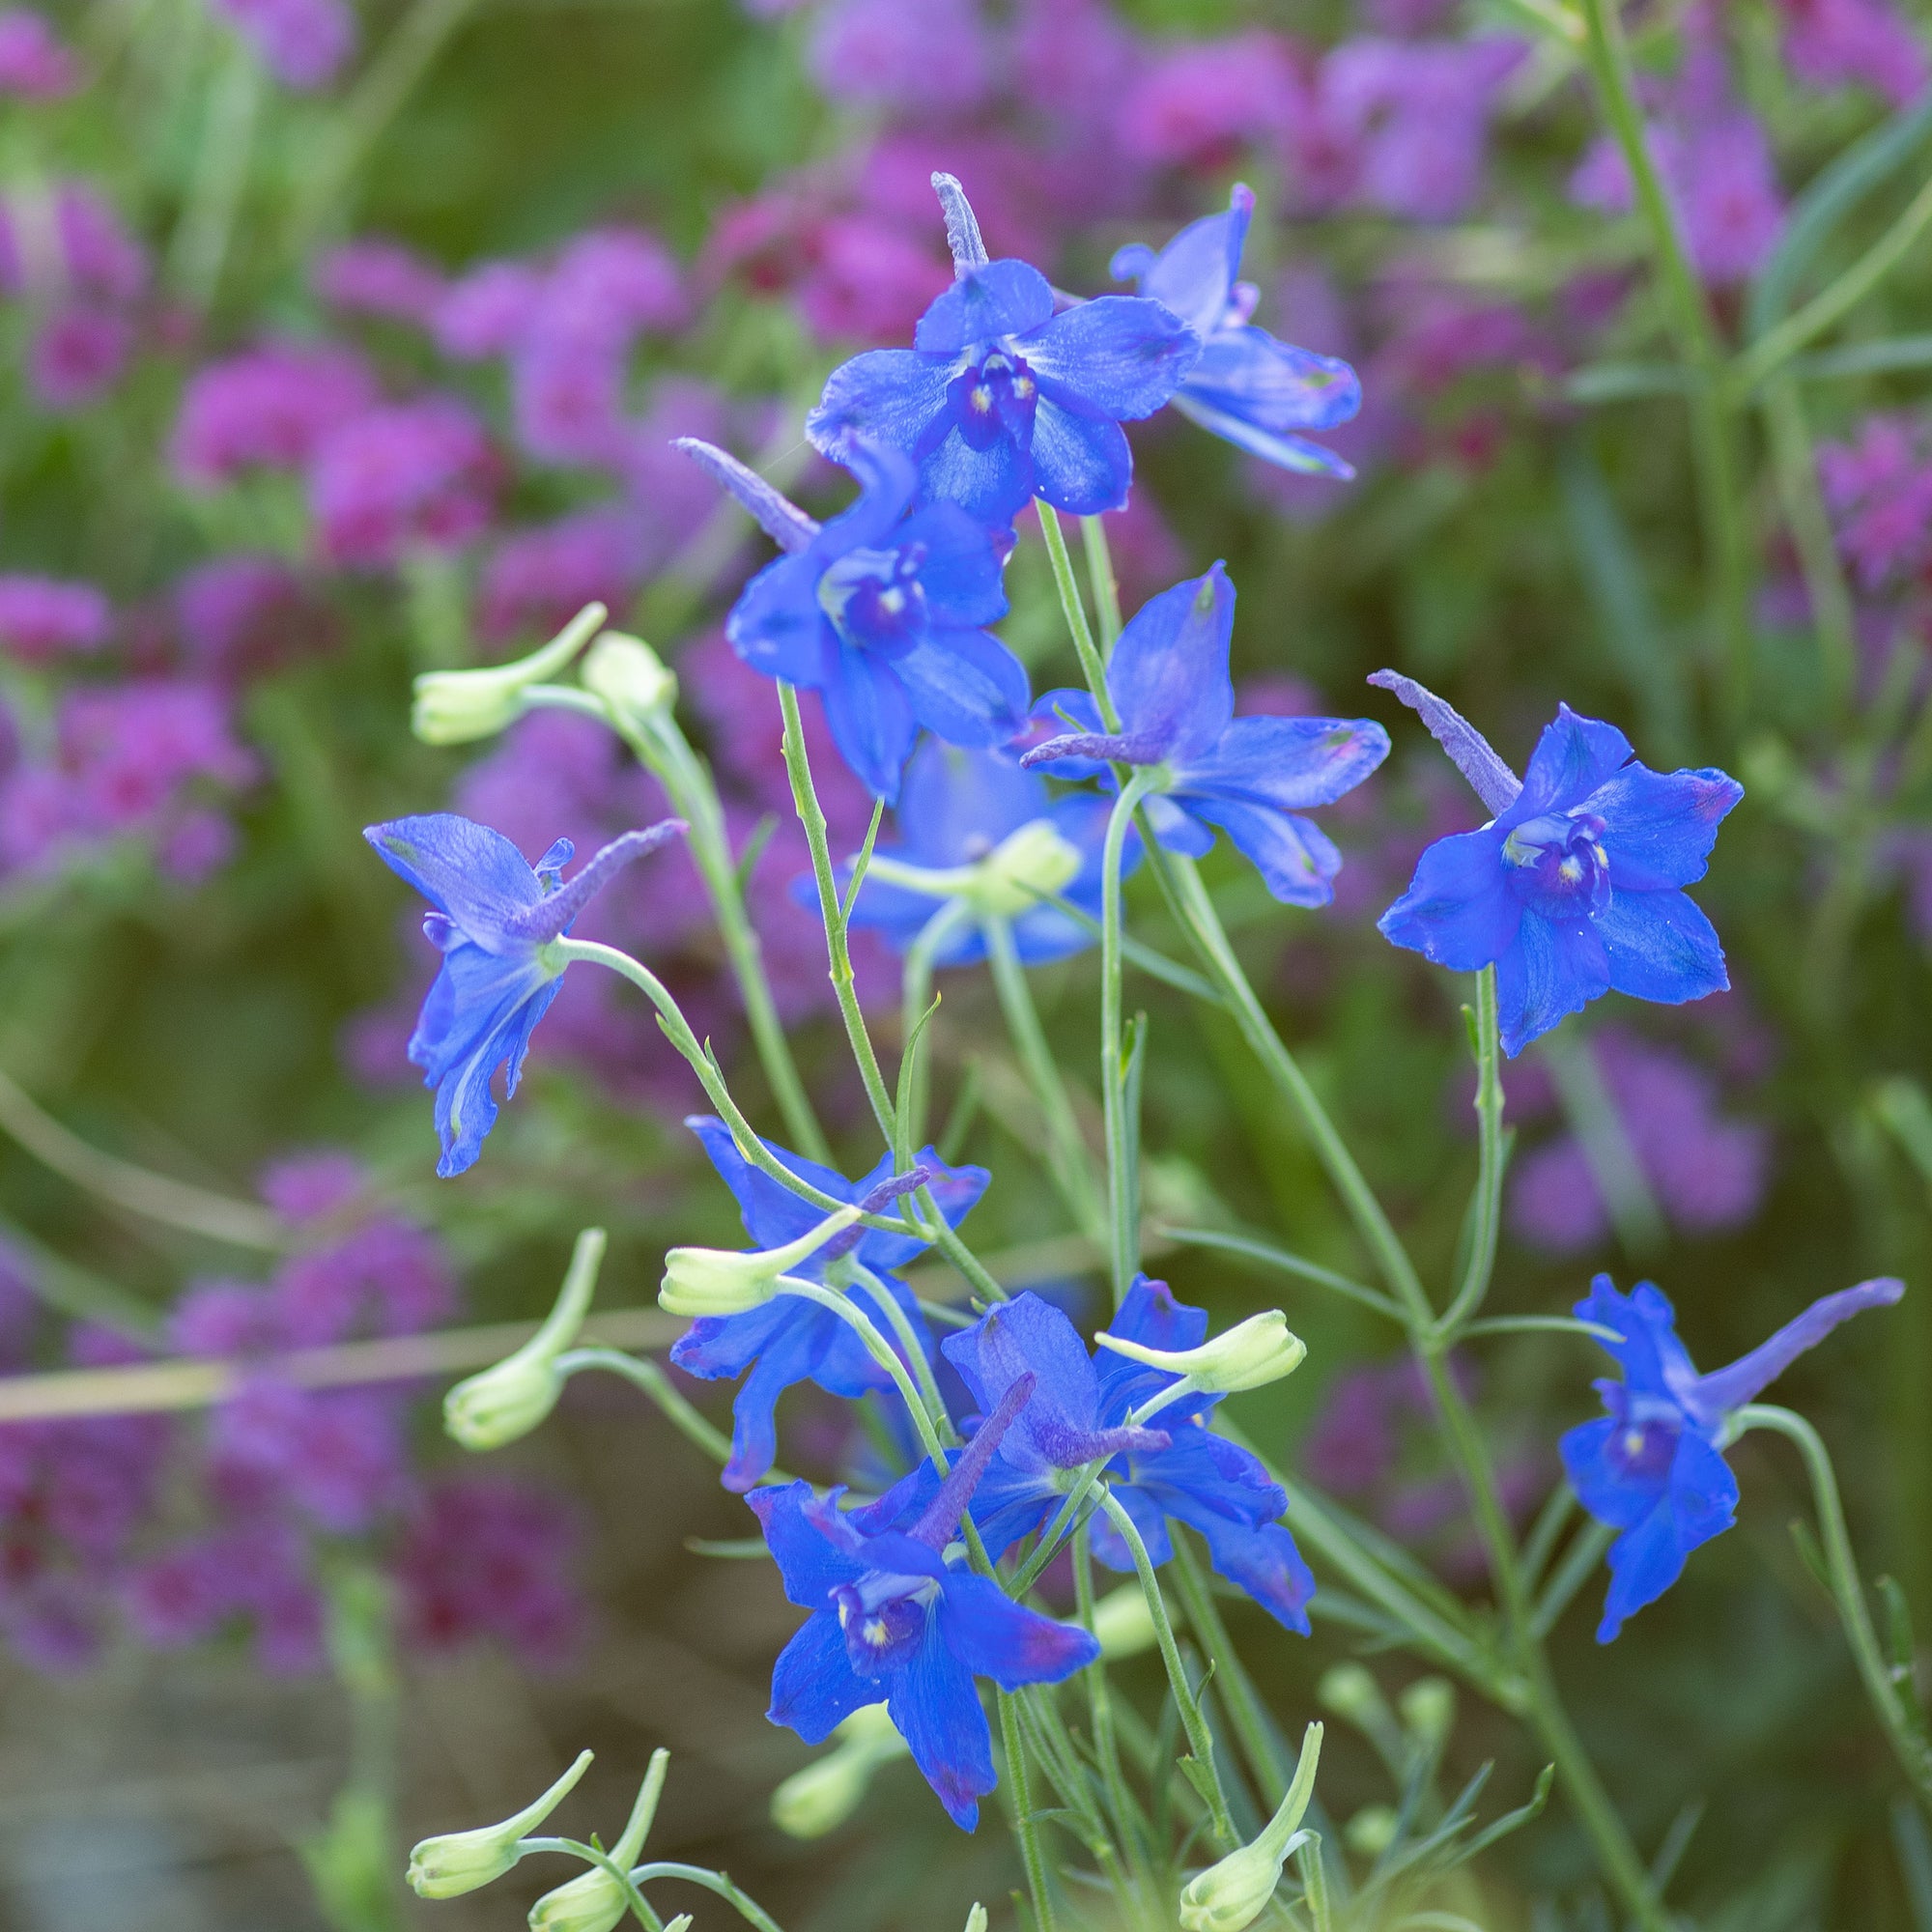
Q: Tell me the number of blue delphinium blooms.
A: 12